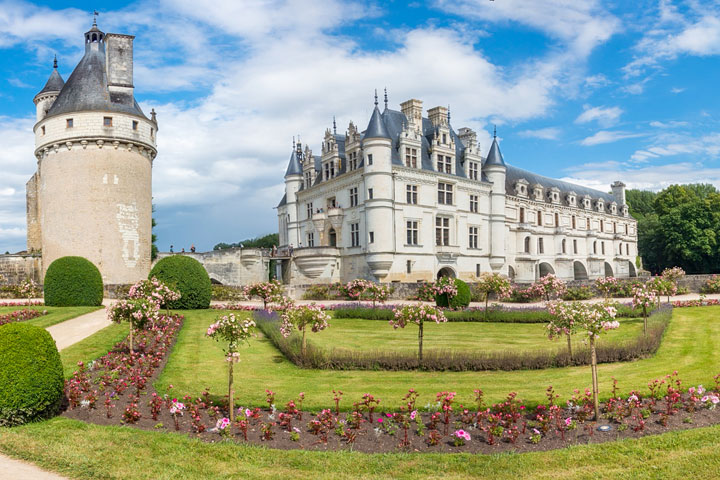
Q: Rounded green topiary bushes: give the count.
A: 4